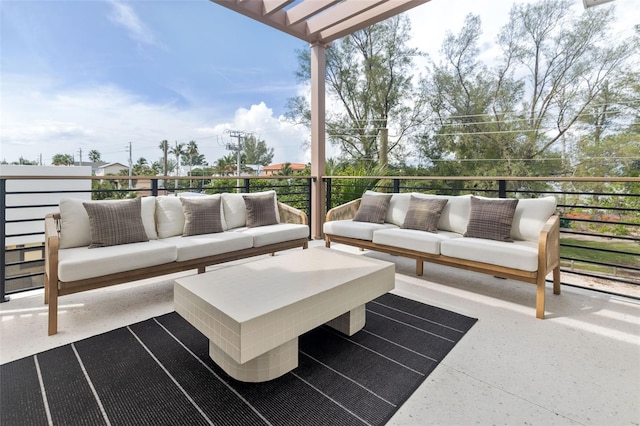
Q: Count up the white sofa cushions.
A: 12